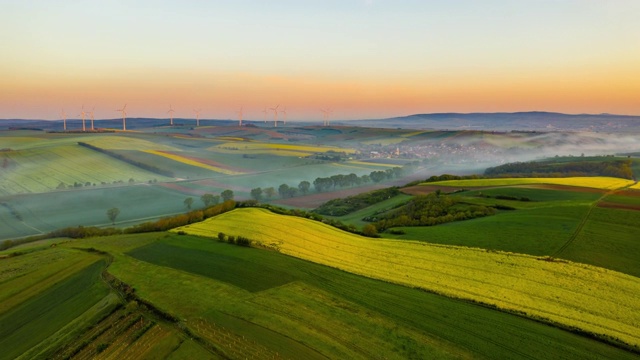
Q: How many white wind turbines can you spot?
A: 12